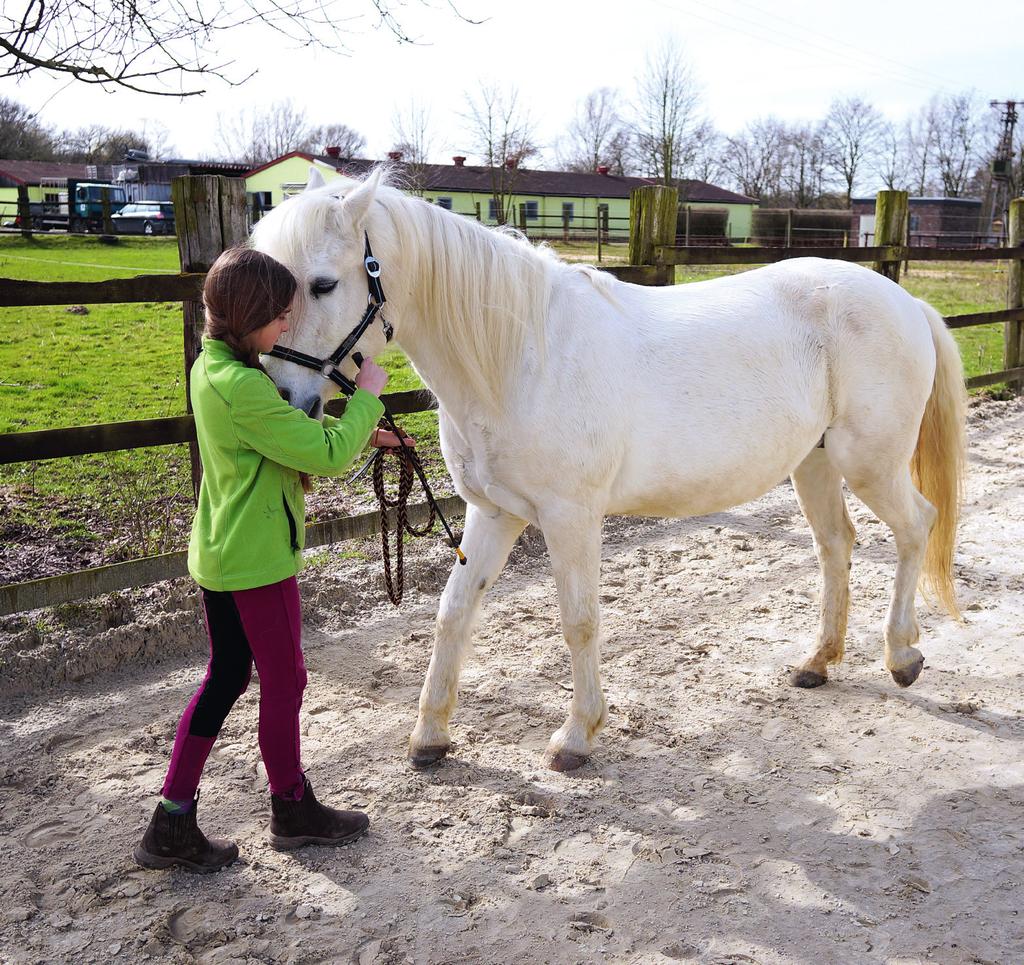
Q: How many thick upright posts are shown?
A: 4